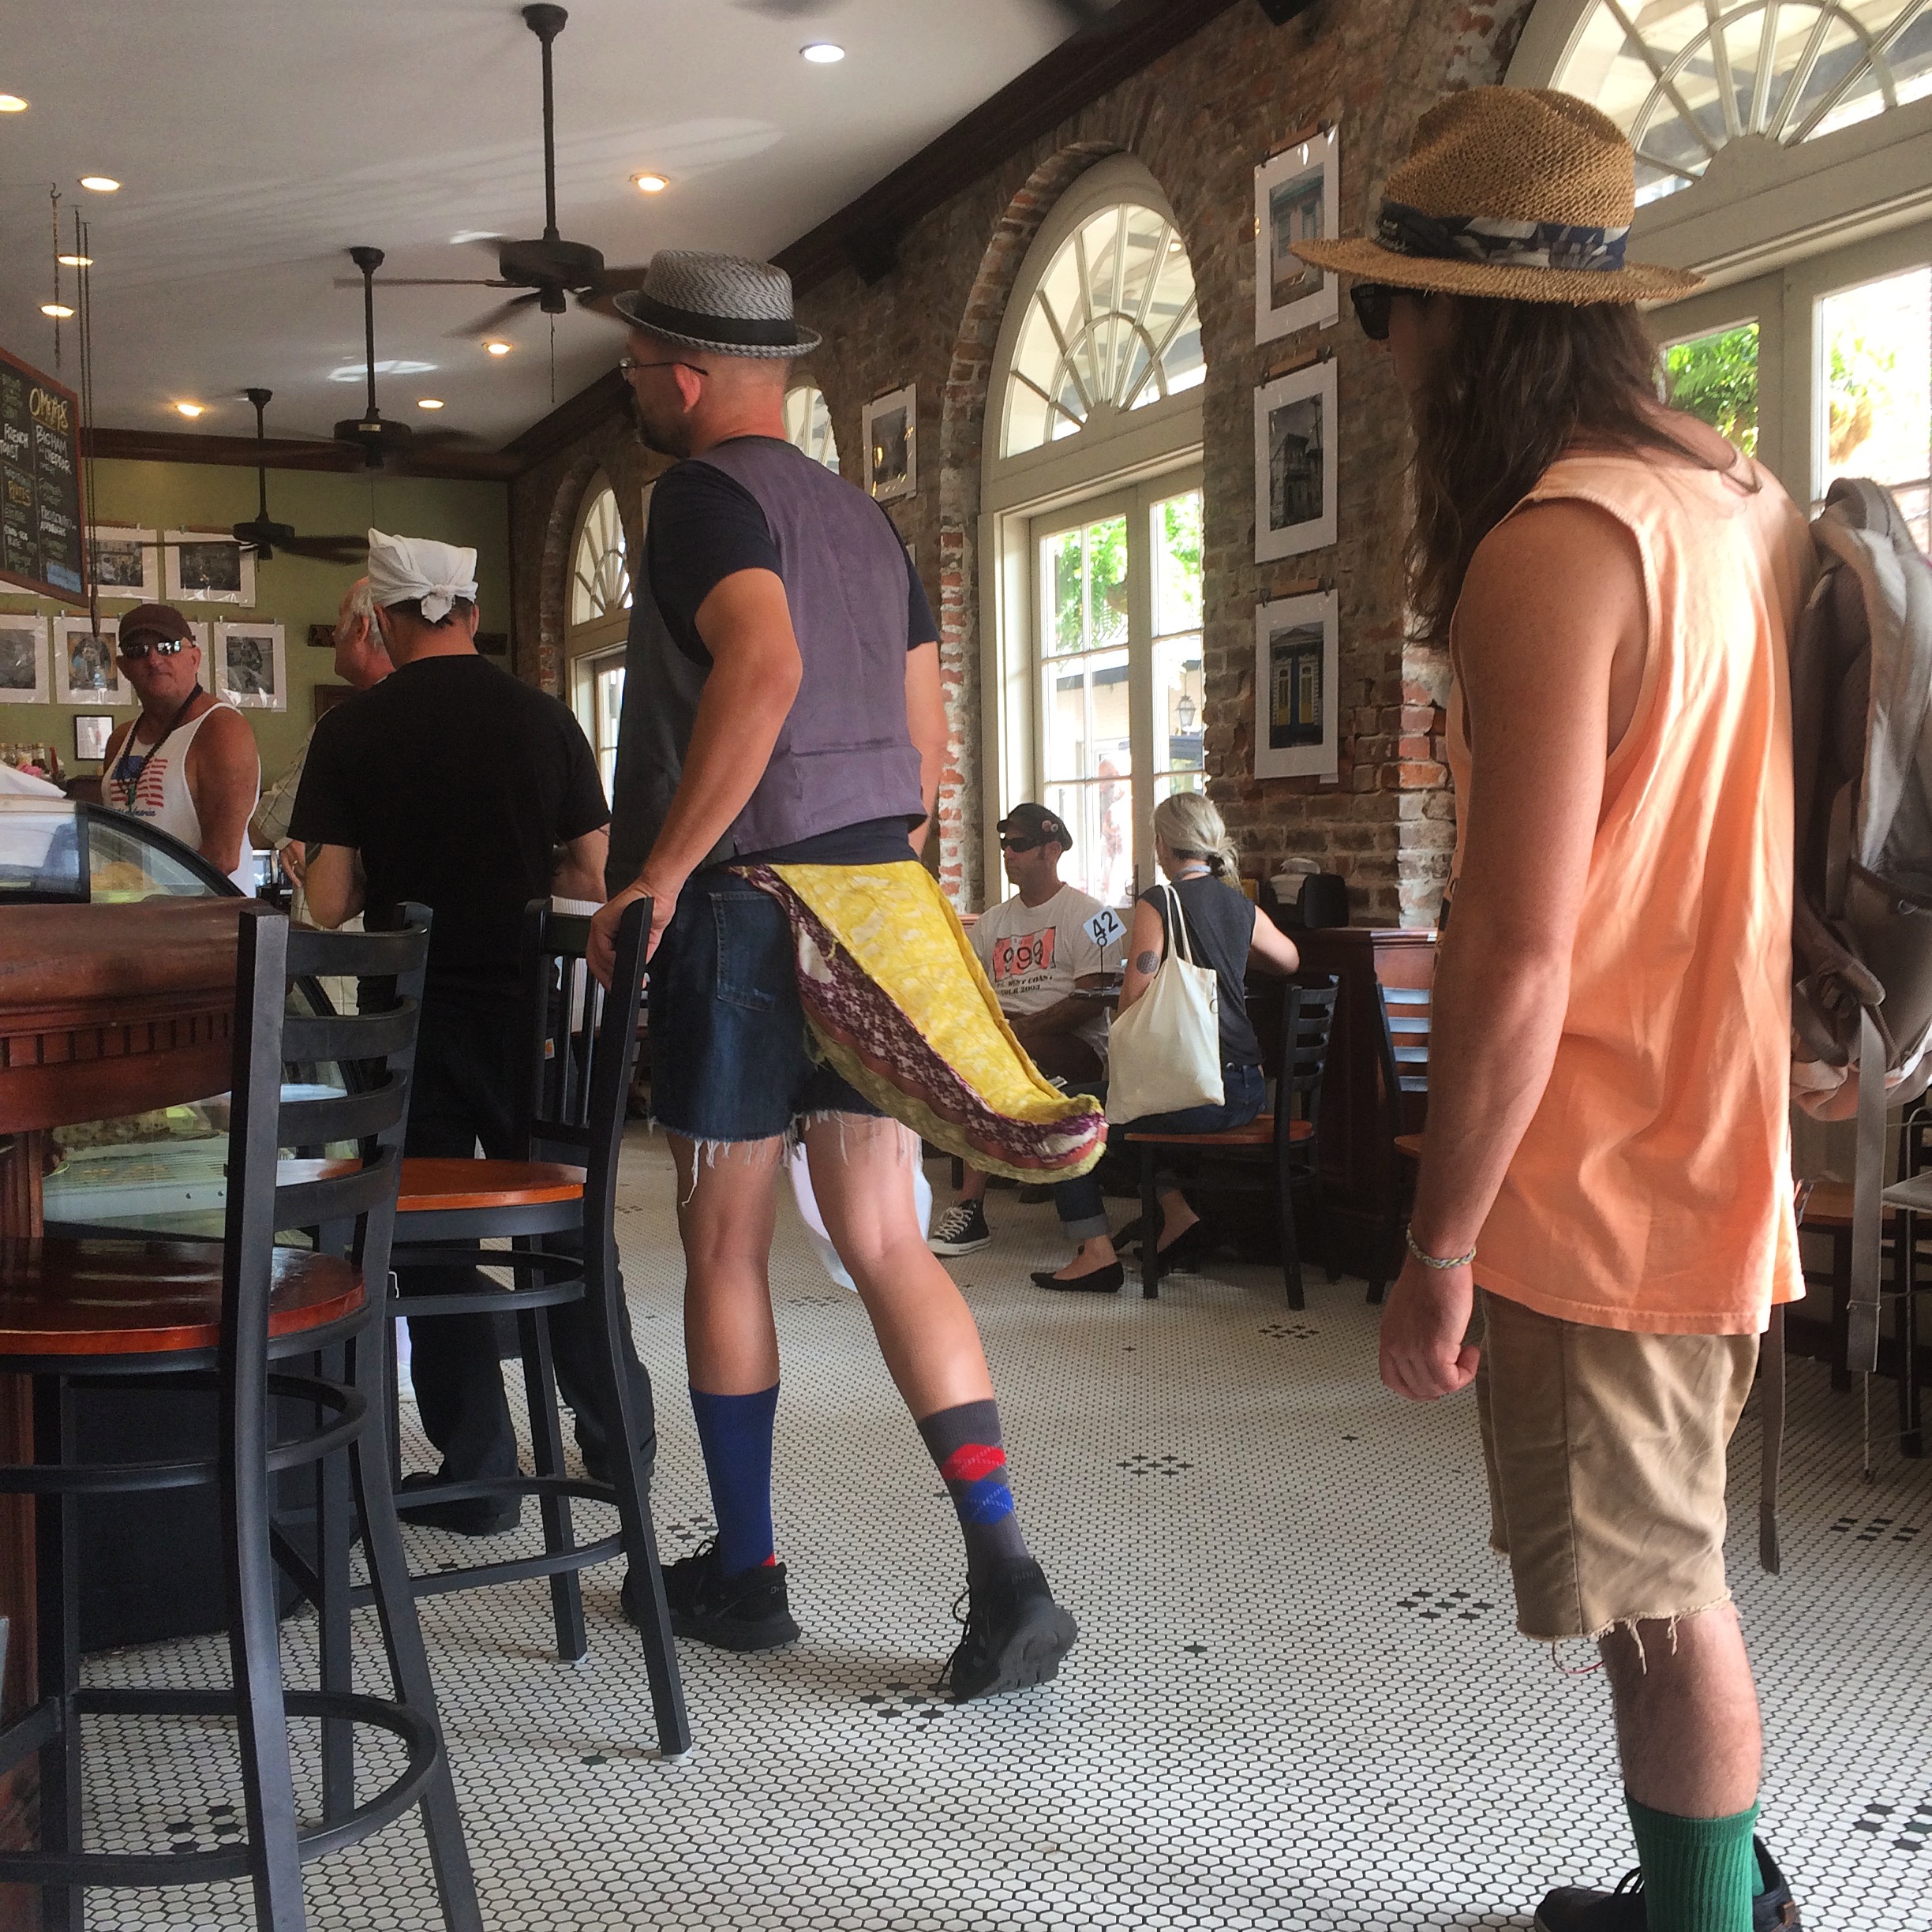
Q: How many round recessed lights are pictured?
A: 9